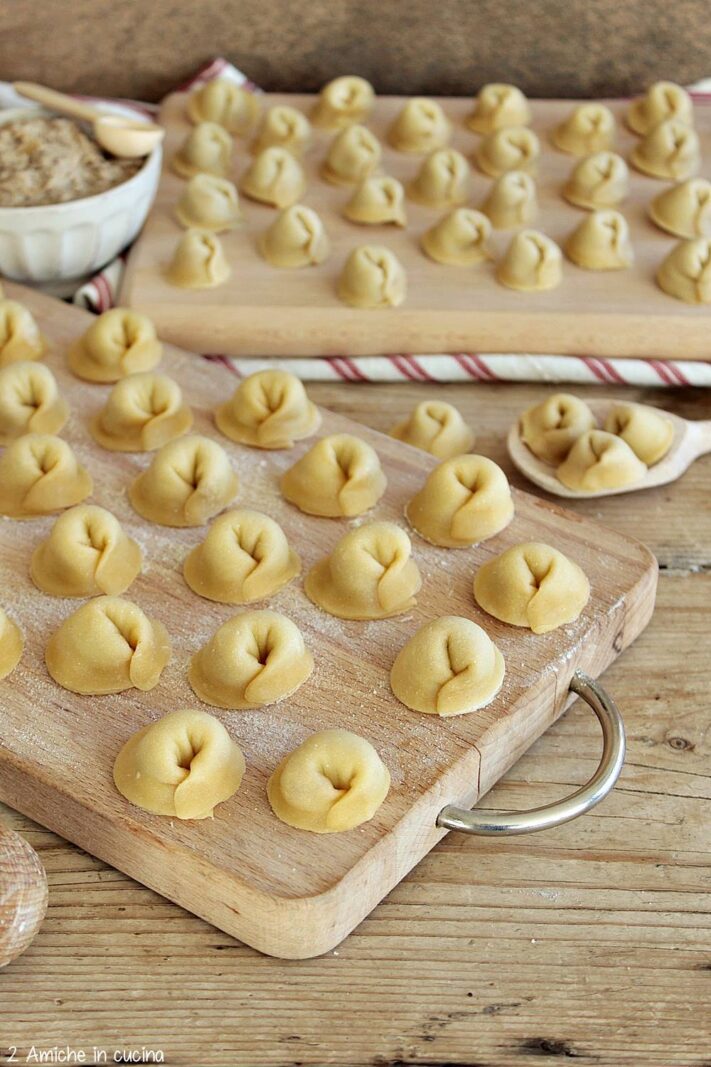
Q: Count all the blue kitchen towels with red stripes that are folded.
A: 0